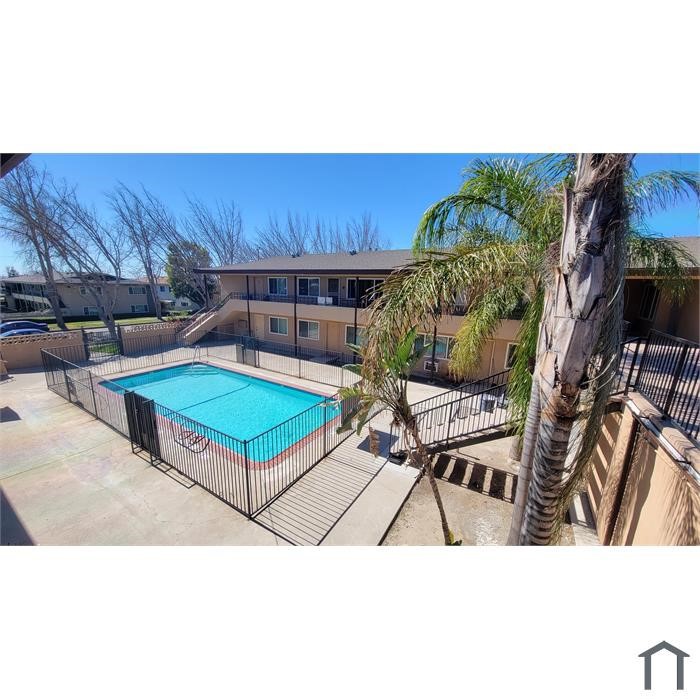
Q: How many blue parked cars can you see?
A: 2